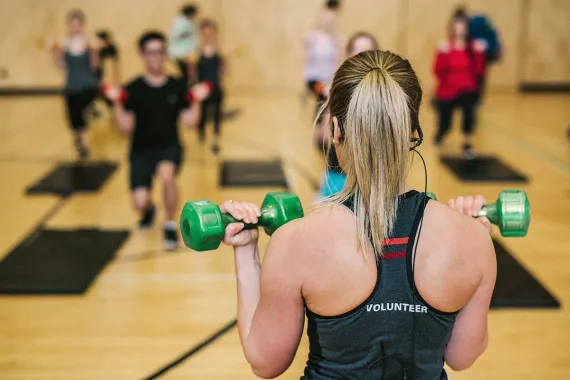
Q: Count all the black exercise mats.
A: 5